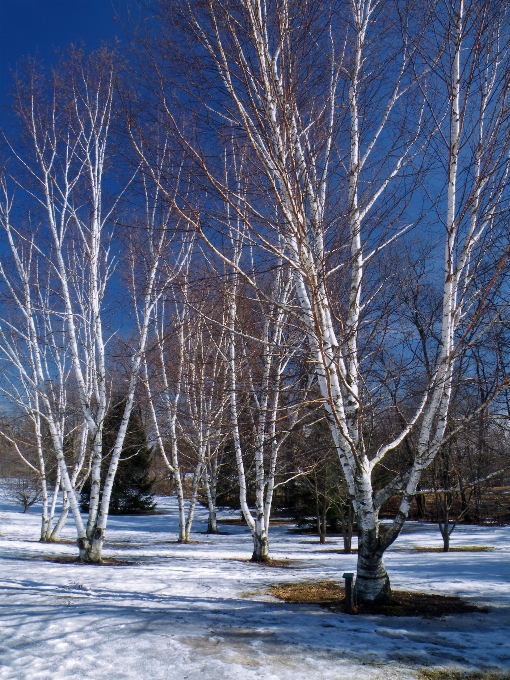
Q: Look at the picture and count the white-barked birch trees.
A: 6